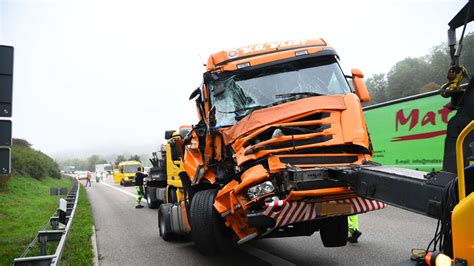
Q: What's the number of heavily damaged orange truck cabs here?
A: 1